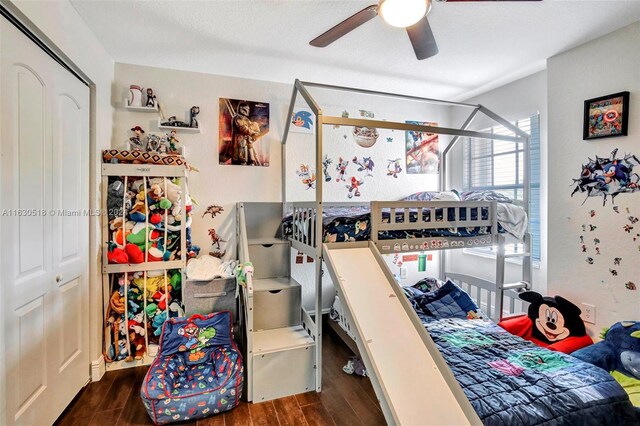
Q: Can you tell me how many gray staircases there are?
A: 1